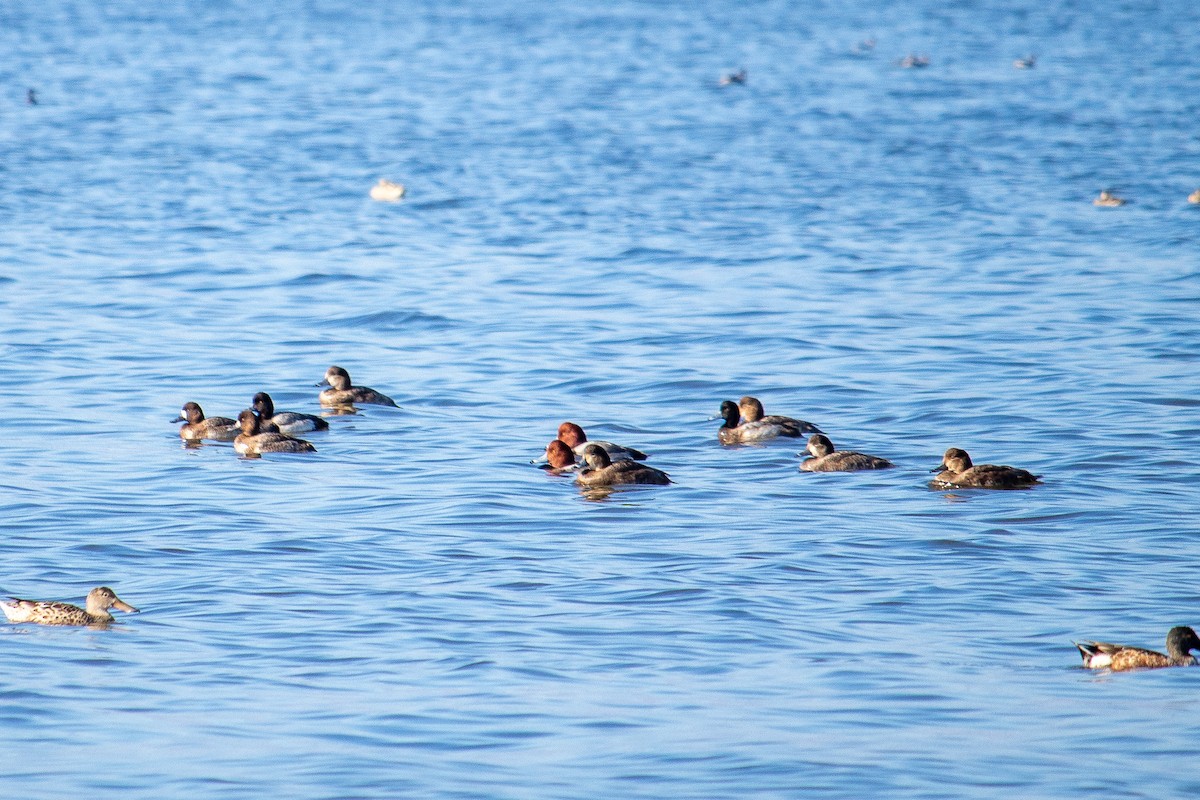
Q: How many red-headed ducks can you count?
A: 2